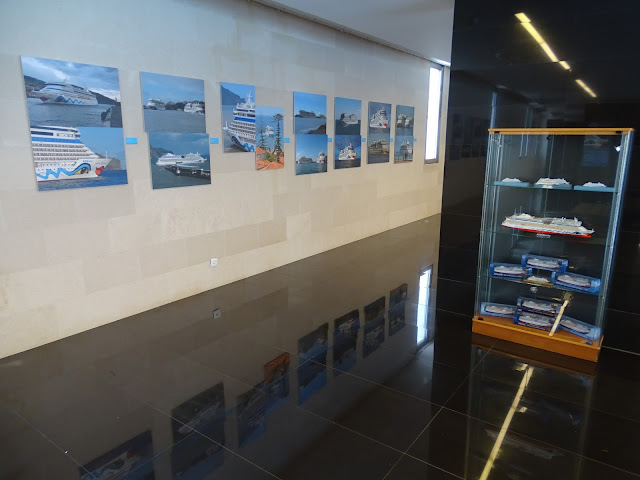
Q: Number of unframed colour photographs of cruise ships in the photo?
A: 14